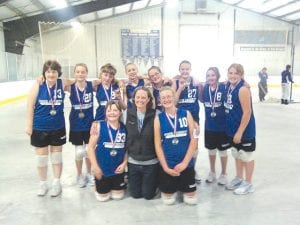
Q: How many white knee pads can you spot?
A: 12